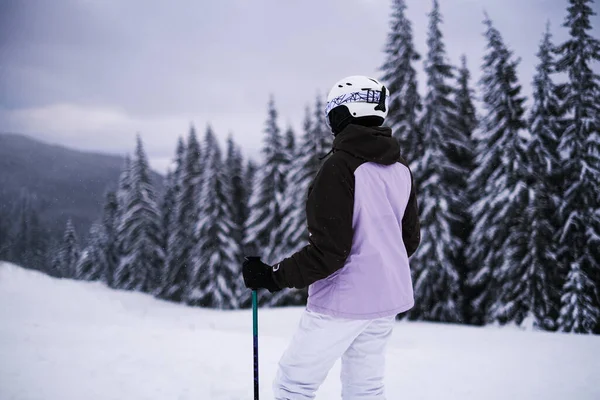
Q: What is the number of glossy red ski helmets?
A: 0